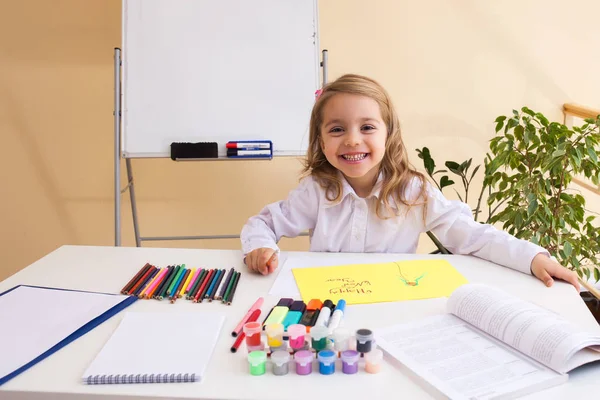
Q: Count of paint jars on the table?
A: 12